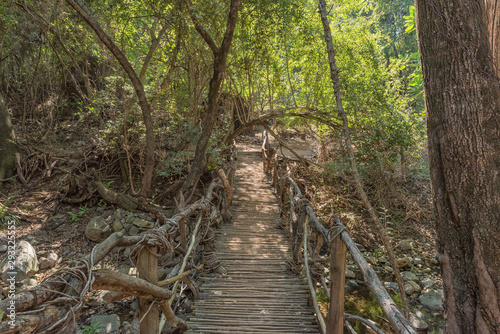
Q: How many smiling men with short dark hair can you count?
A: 0